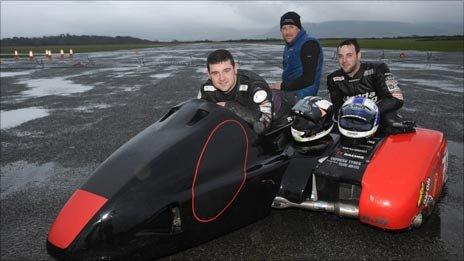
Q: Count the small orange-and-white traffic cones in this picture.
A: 6